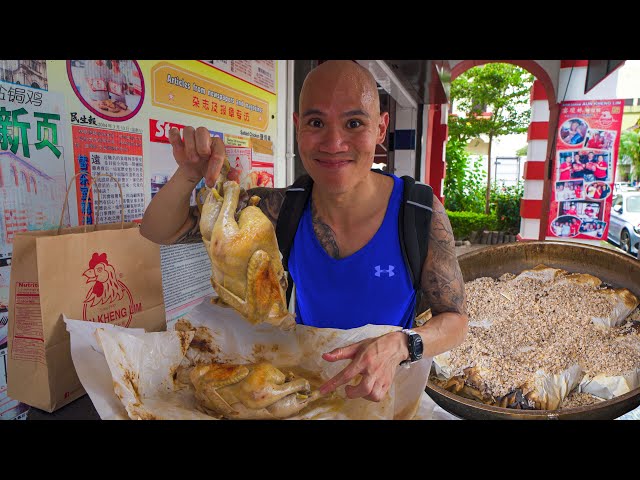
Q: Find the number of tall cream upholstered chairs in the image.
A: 0